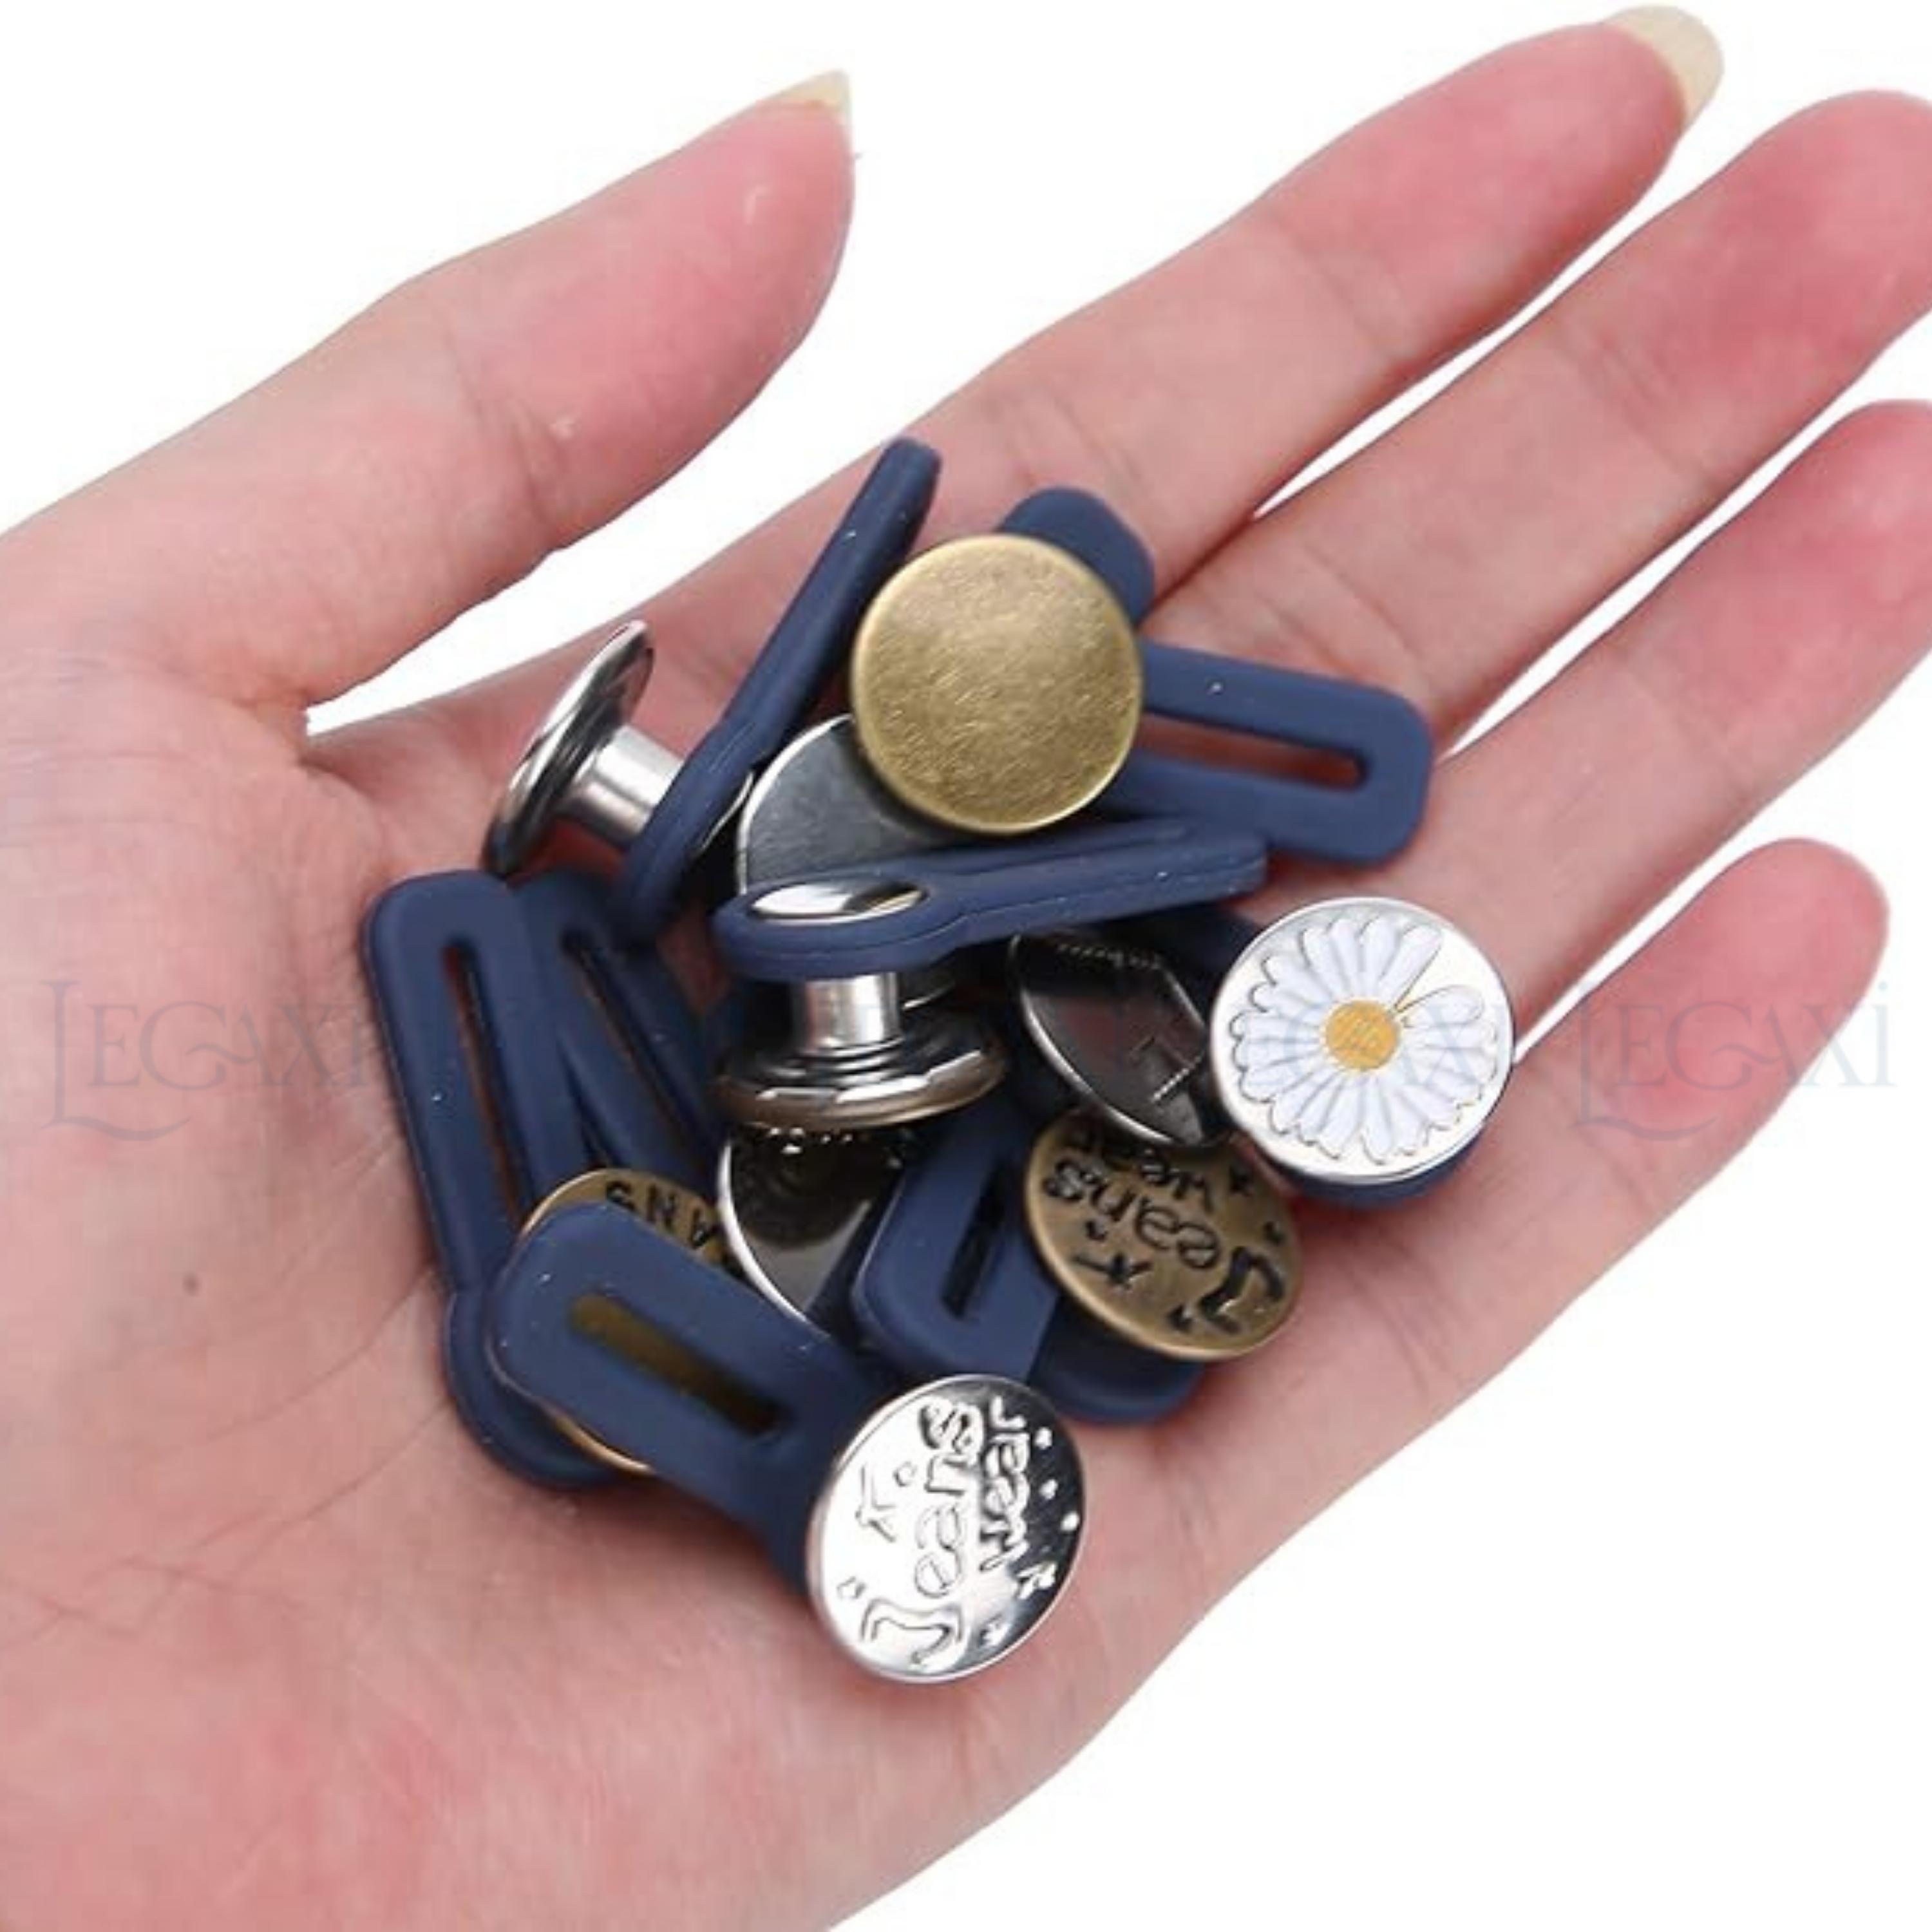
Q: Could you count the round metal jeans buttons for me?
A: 10